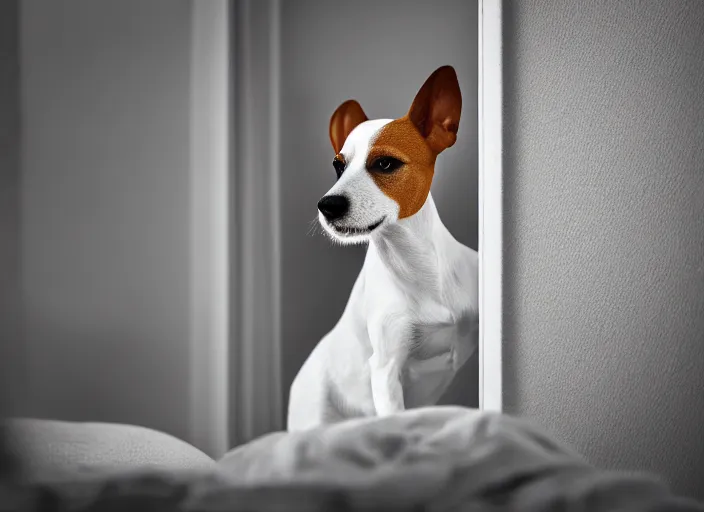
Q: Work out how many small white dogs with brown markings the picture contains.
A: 1